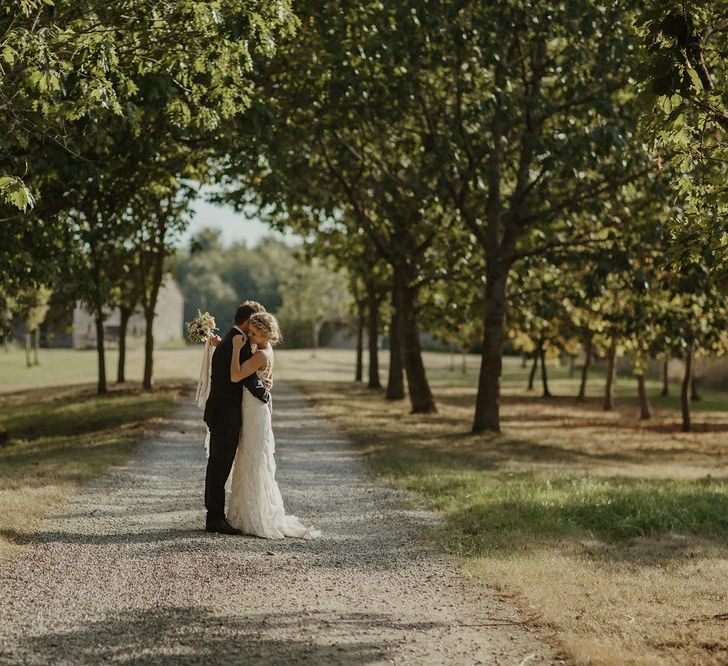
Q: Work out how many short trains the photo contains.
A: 1